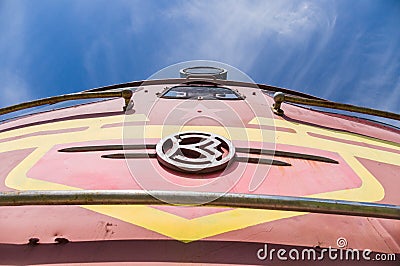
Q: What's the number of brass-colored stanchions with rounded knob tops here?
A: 2